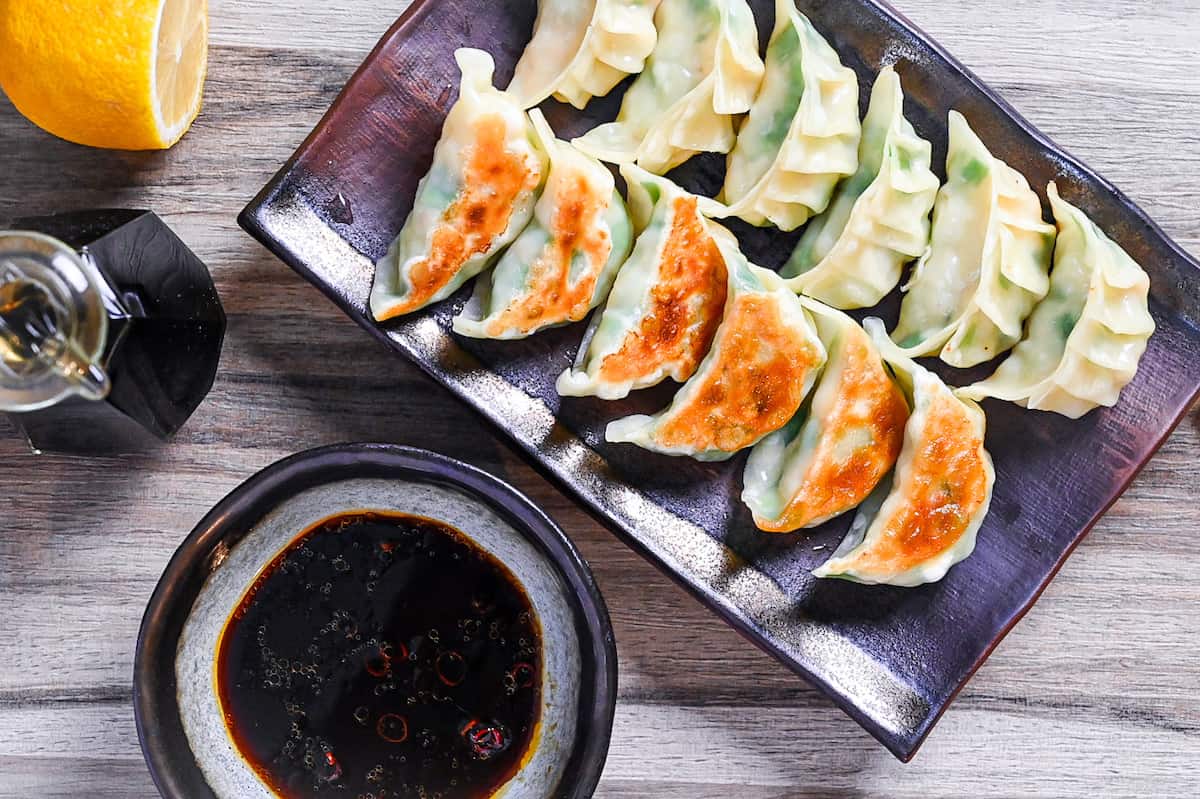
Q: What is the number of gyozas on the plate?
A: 12